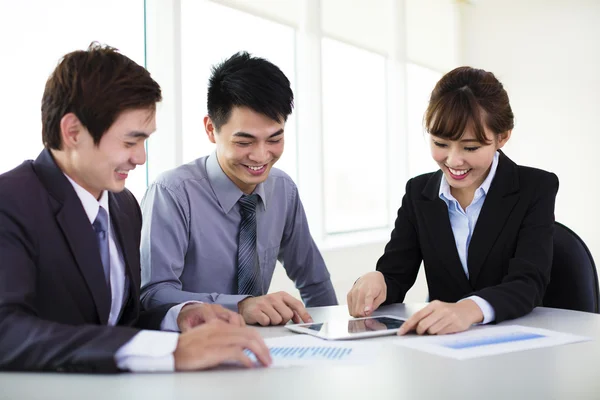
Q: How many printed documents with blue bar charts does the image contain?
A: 2